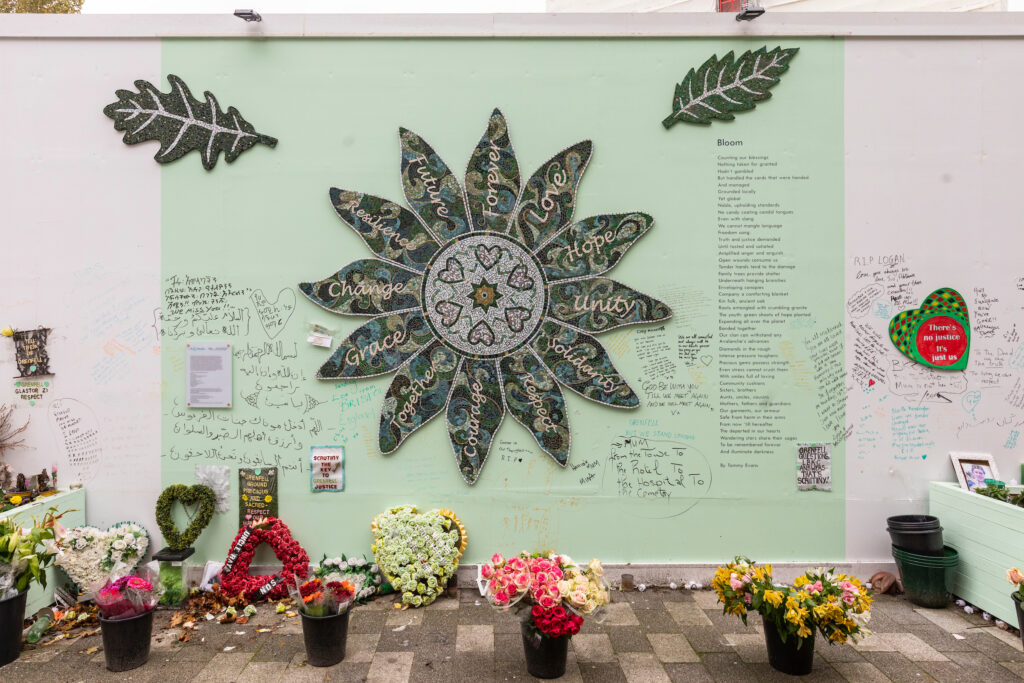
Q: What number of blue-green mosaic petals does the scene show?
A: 12